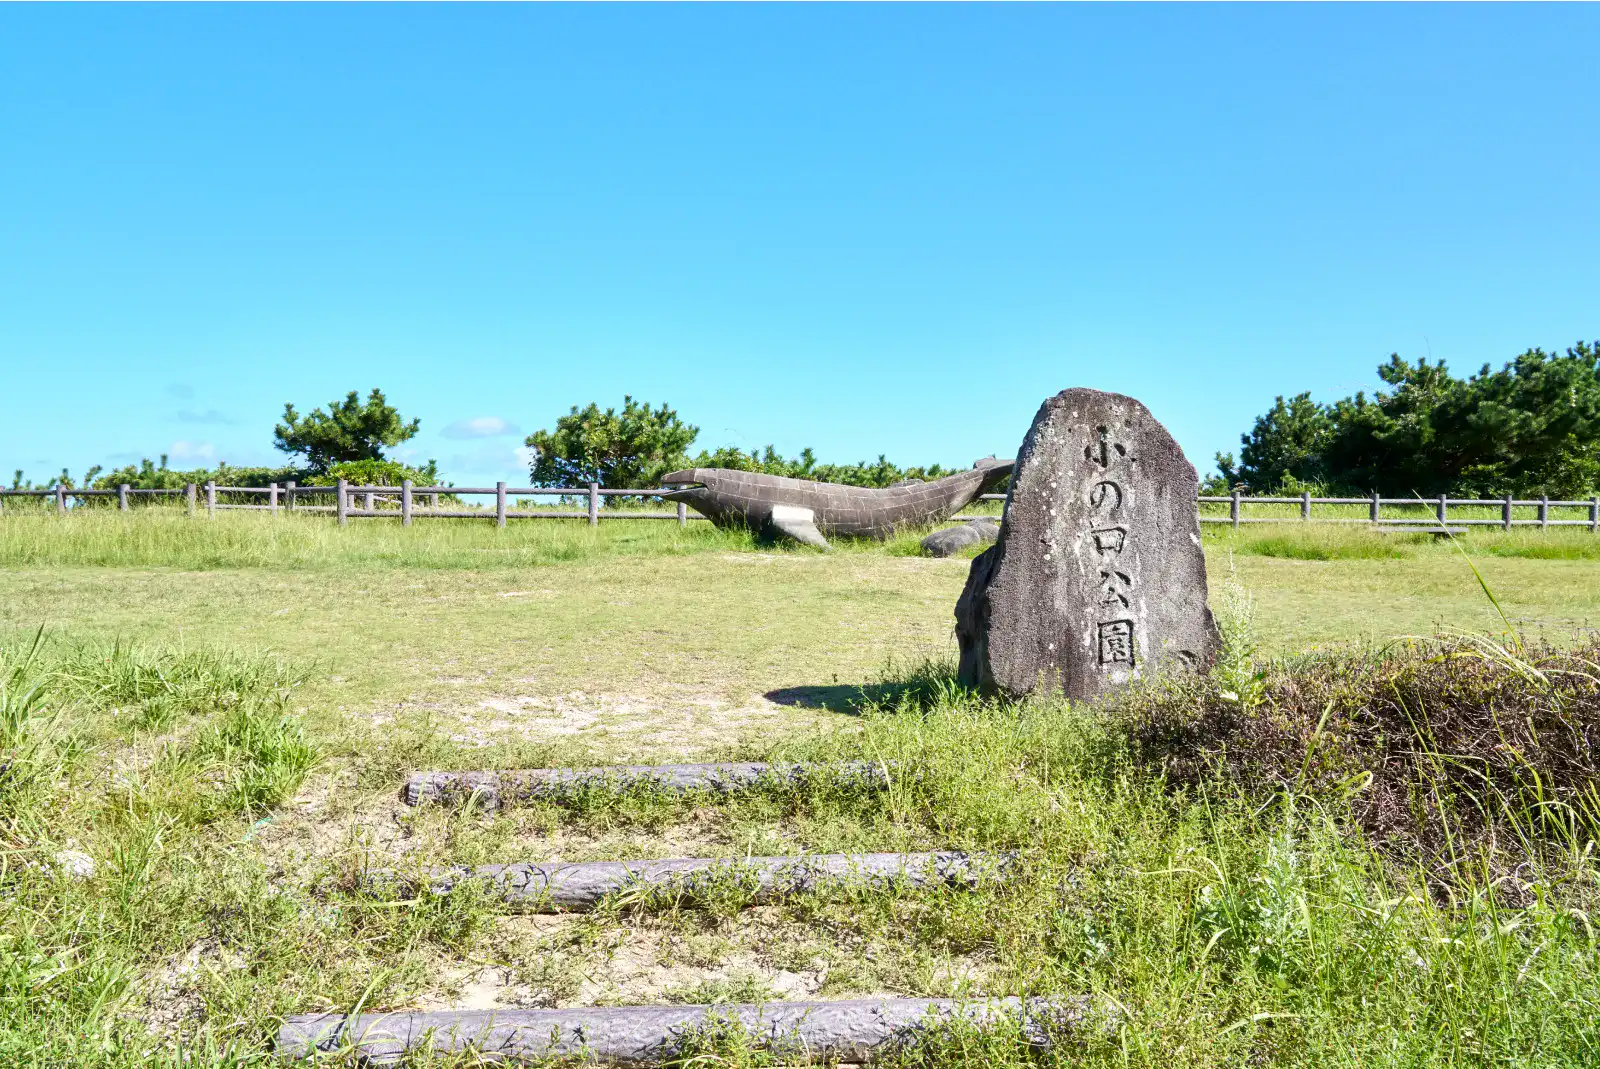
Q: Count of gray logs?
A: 3